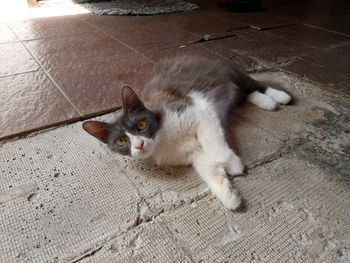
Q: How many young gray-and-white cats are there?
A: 1